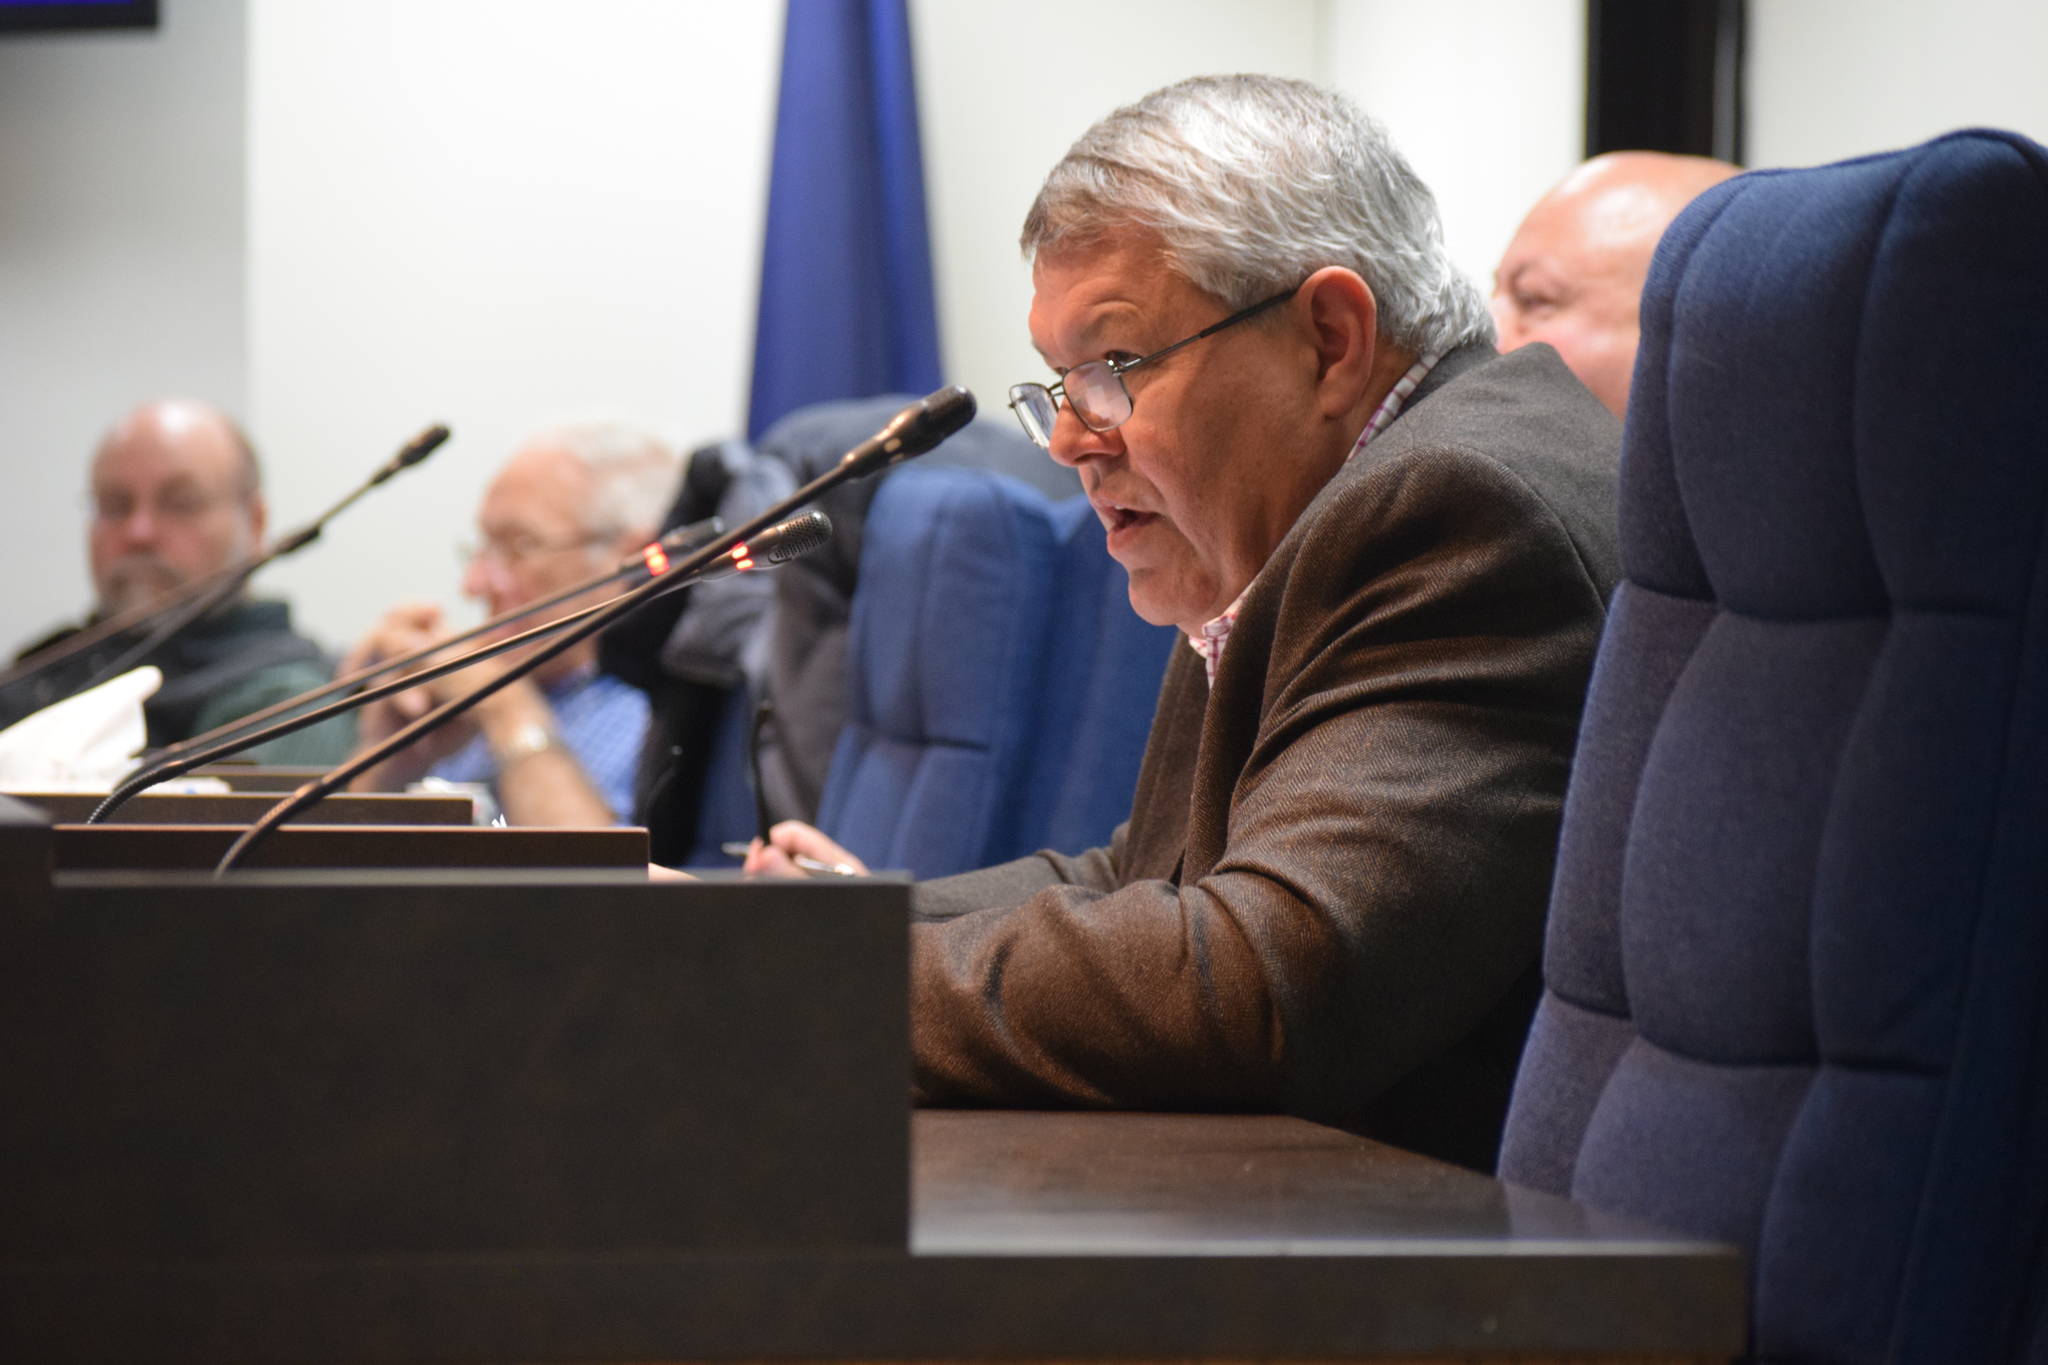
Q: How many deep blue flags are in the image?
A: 1